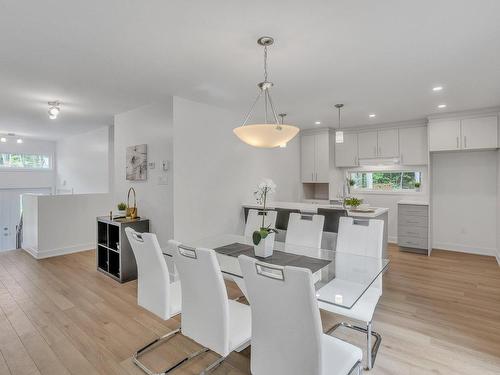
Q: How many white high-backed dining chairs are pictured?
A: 6